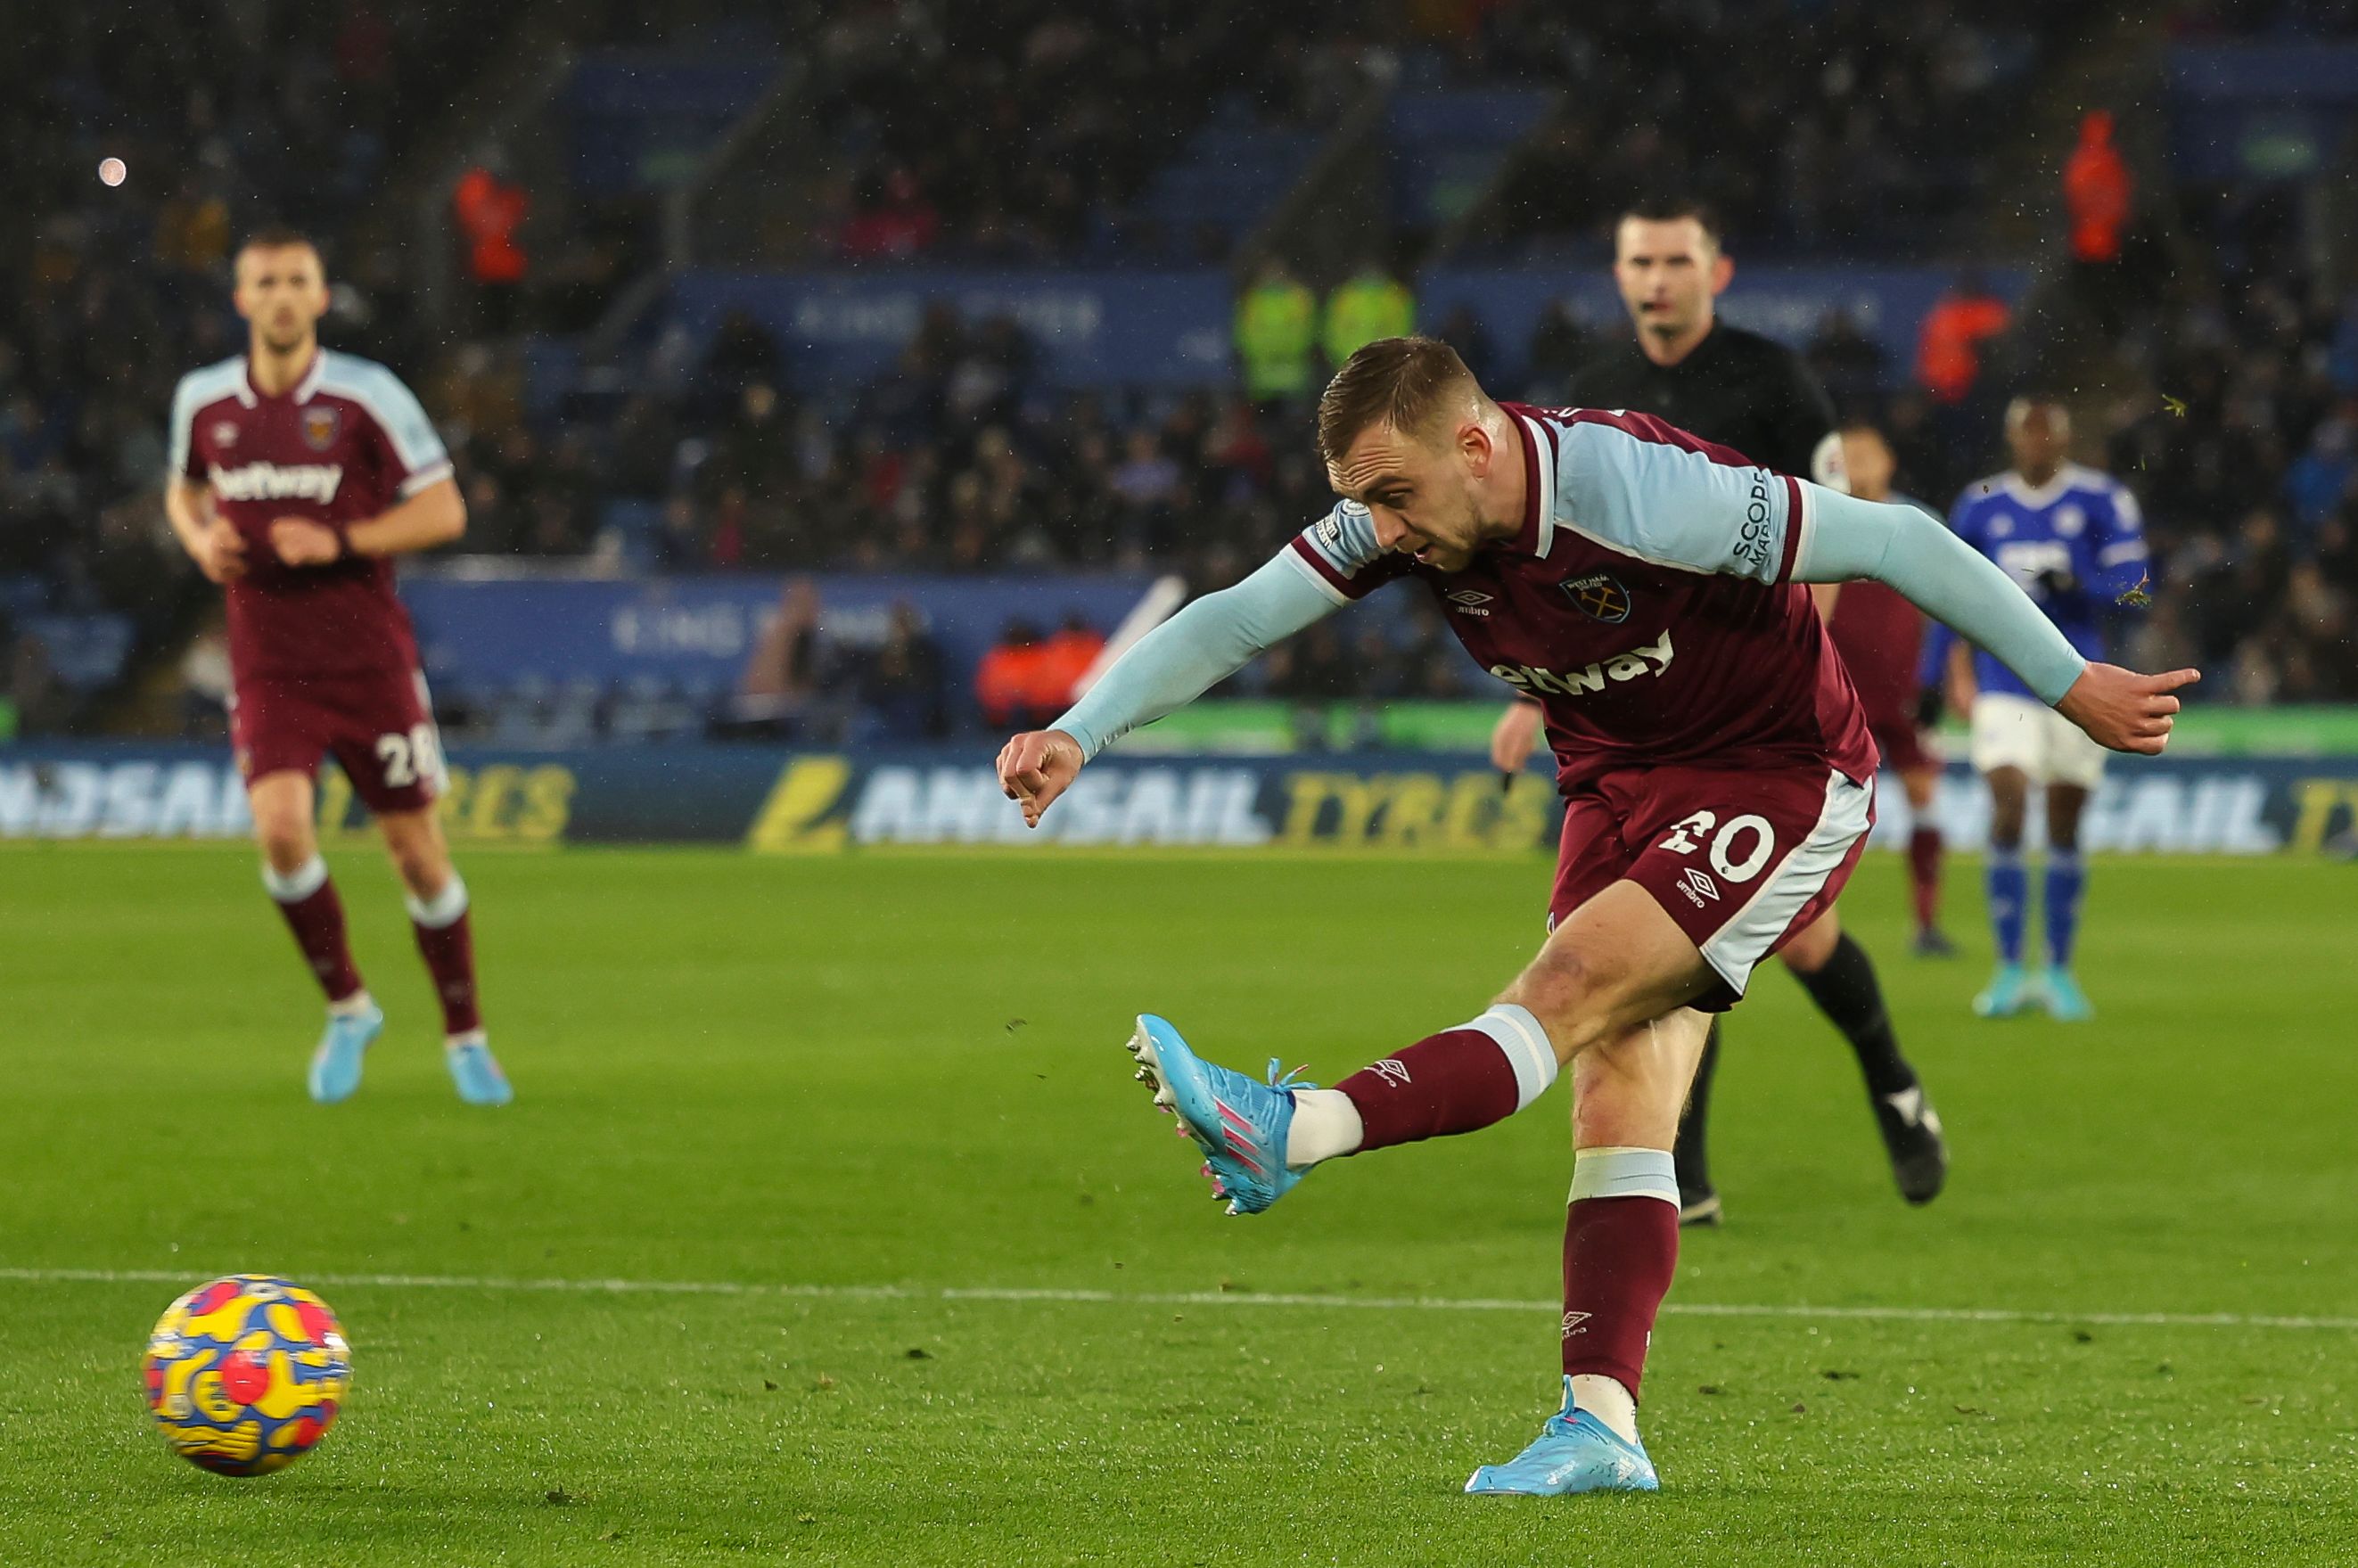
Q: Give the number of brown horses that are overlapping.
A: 0